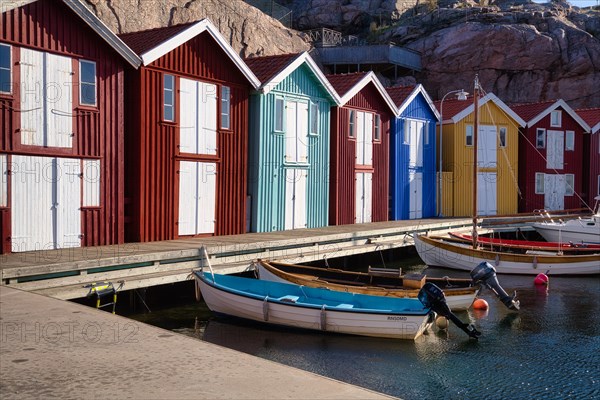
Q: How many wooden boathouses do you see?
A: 8